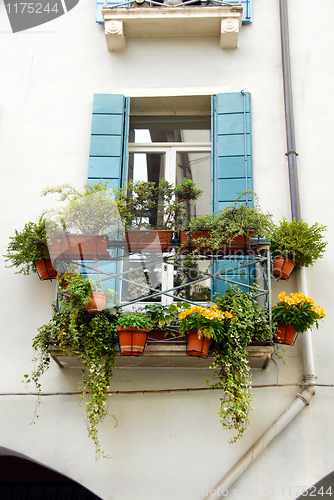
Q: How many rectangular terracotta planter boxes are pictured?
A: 3